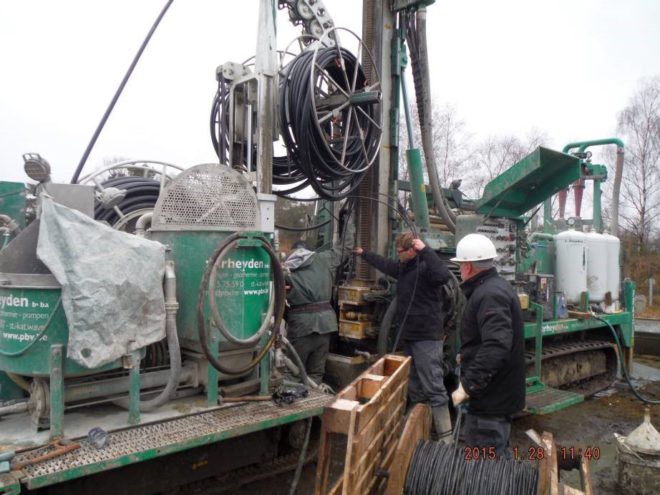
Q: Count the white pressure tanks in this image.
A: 3